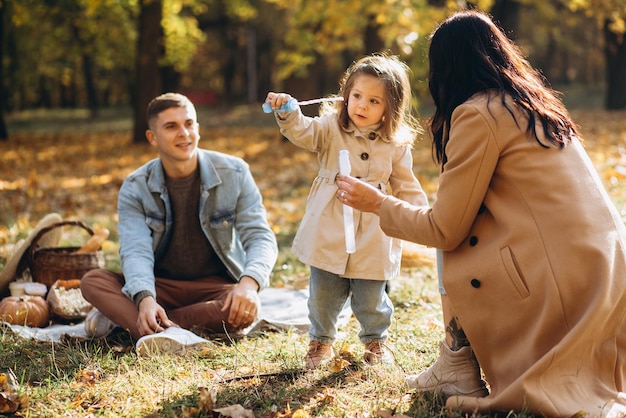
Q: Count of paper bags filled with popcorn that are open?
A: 1